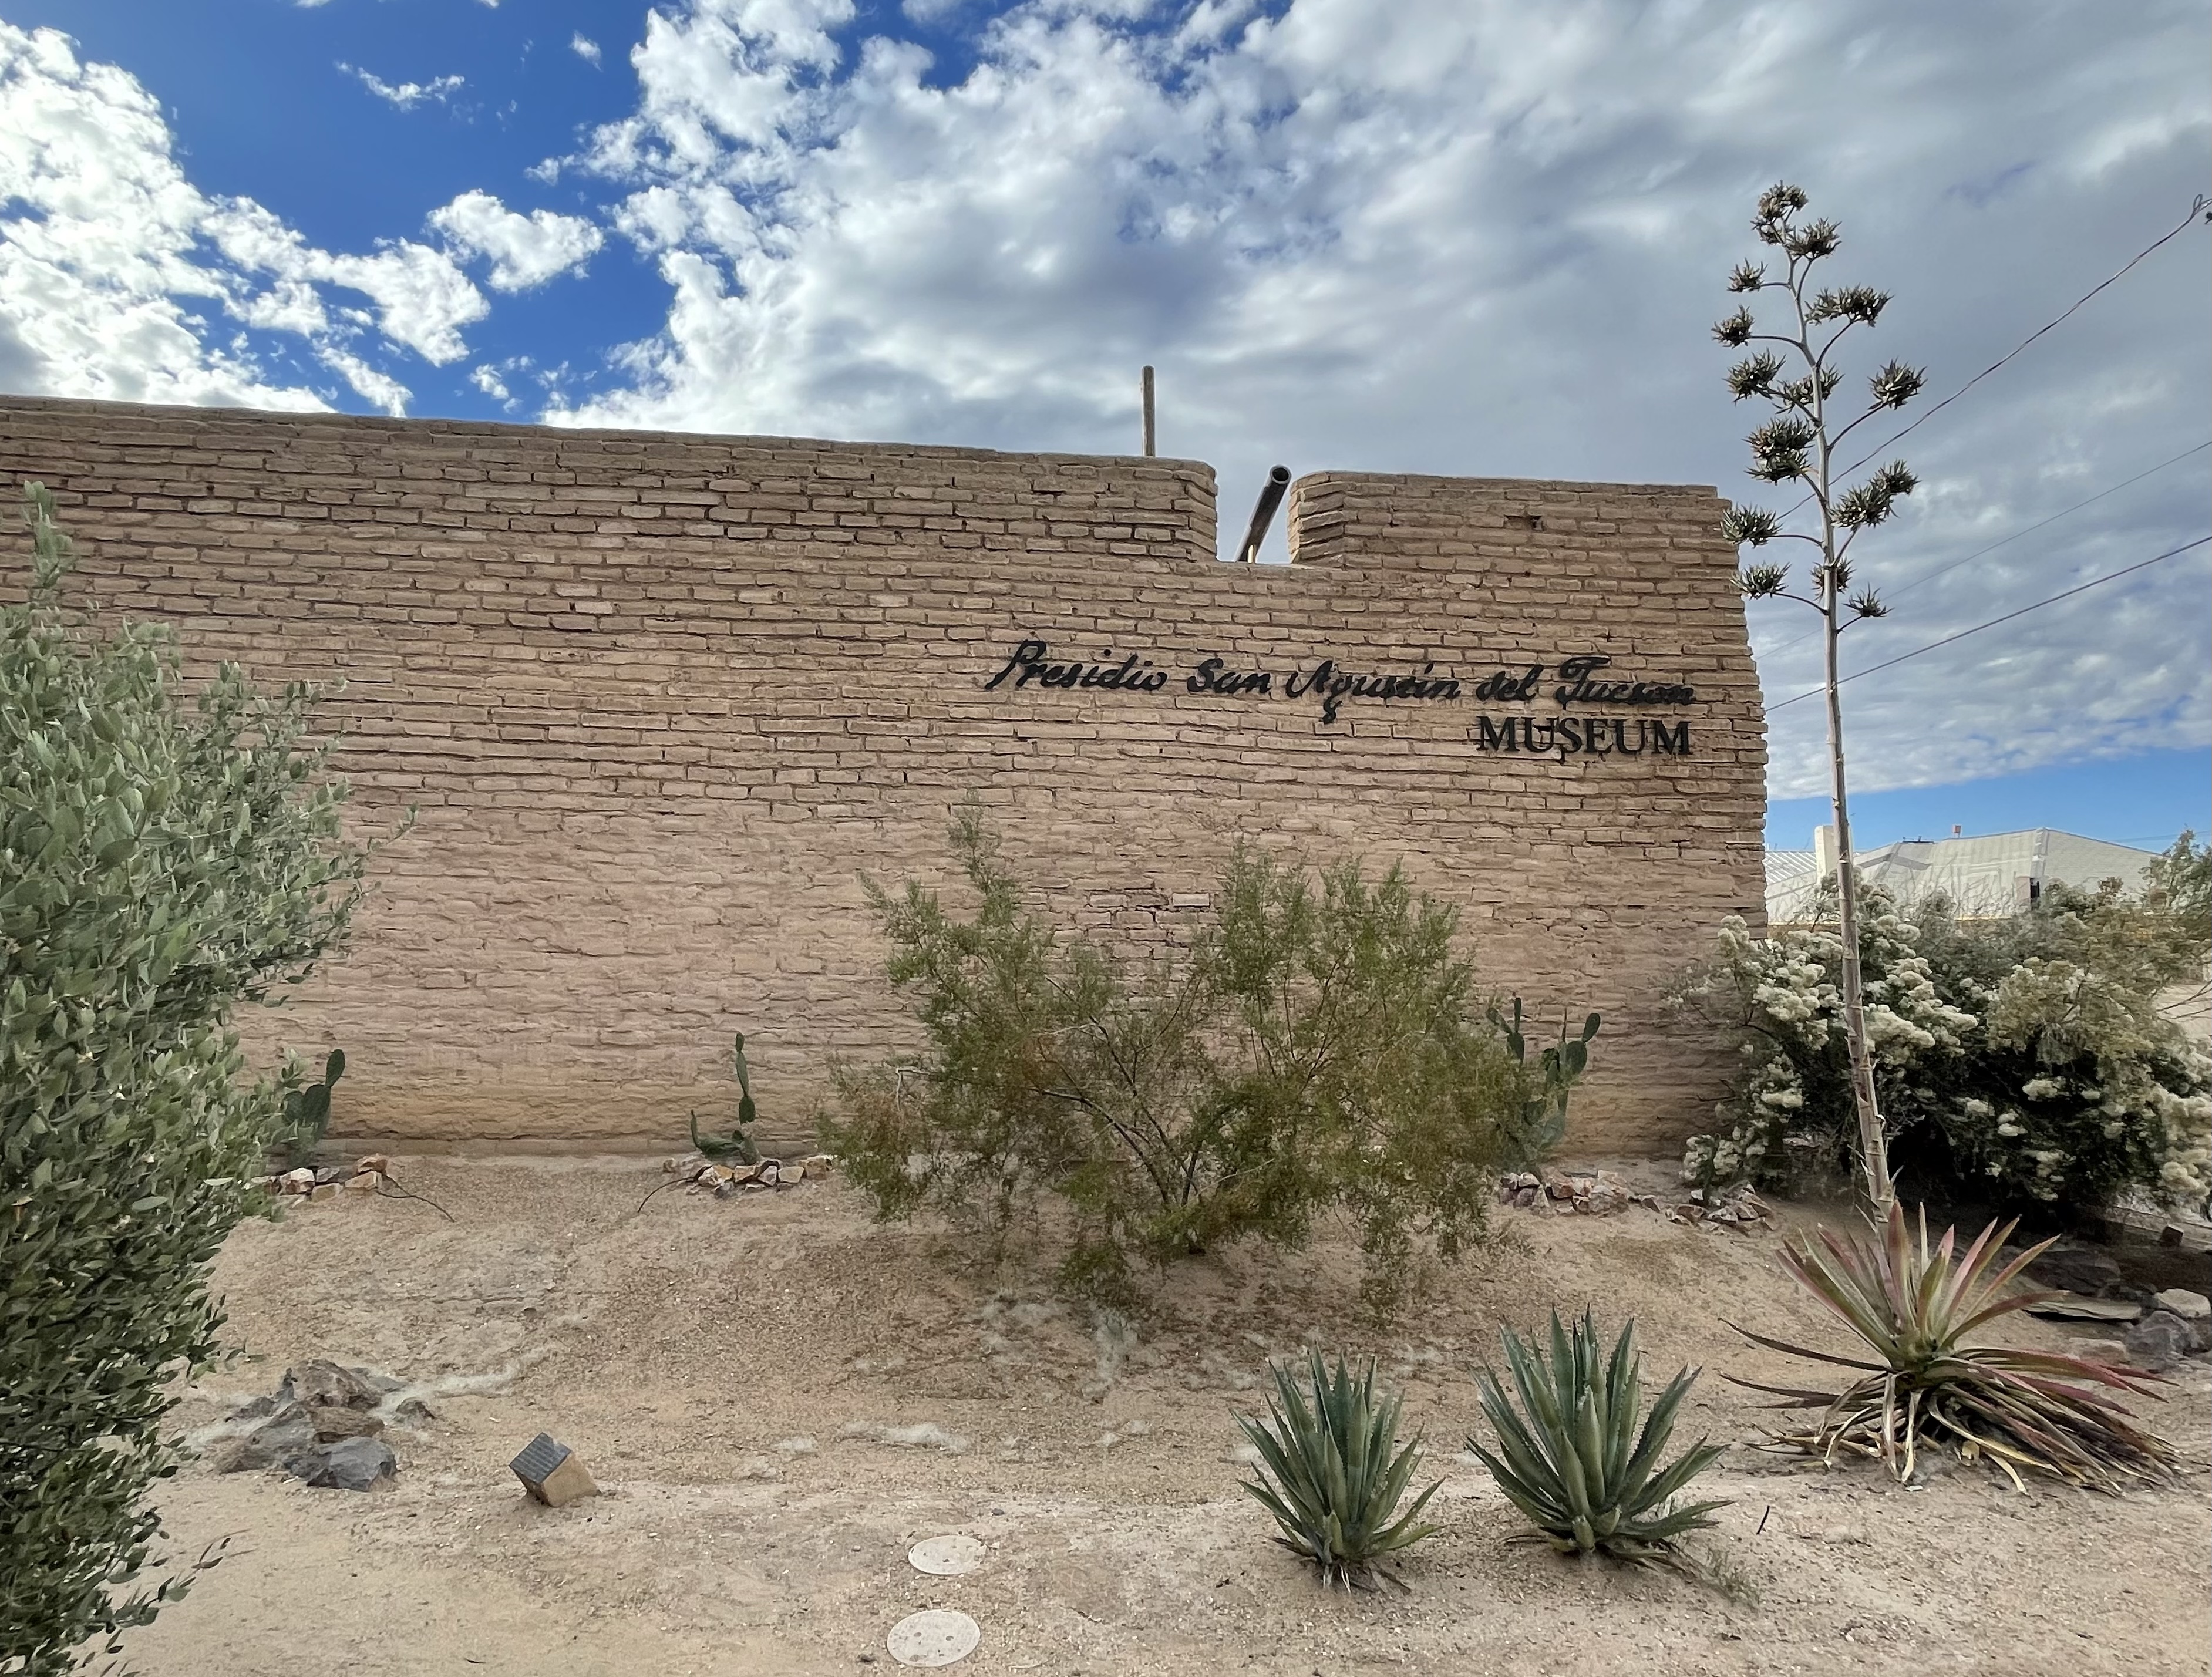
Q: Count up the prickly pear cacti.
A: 3